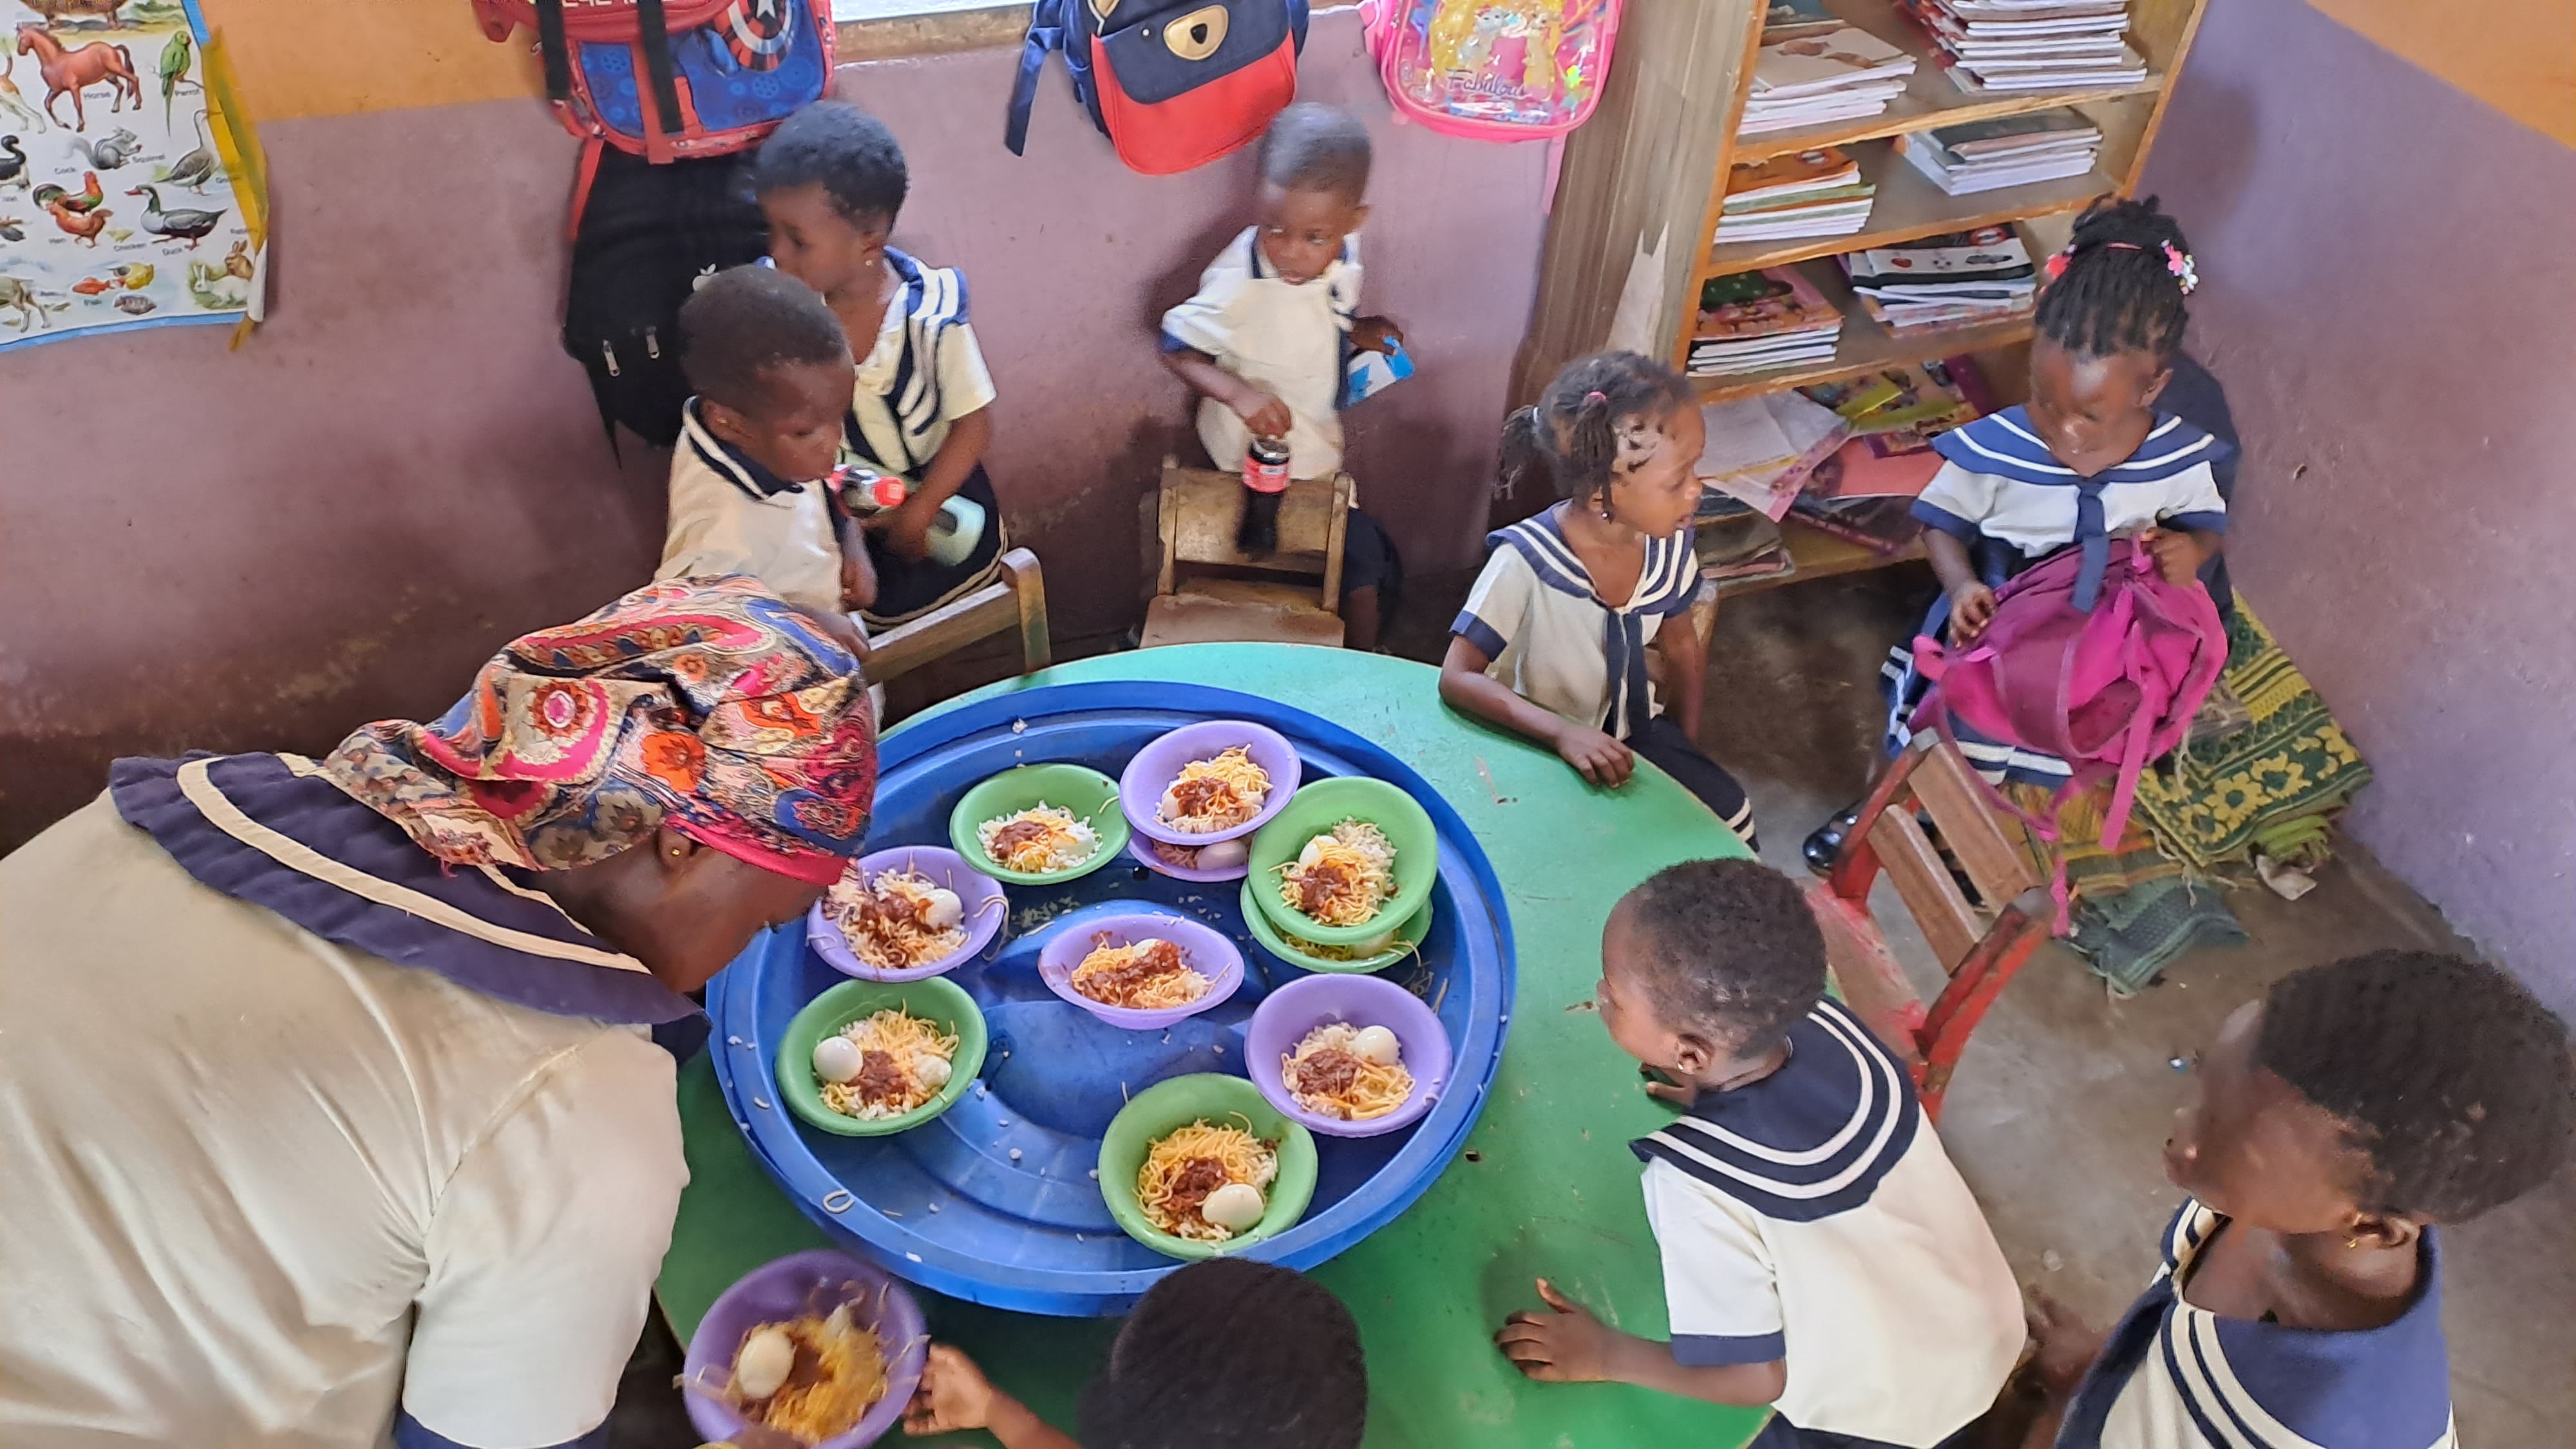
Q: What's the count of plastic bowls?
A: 11